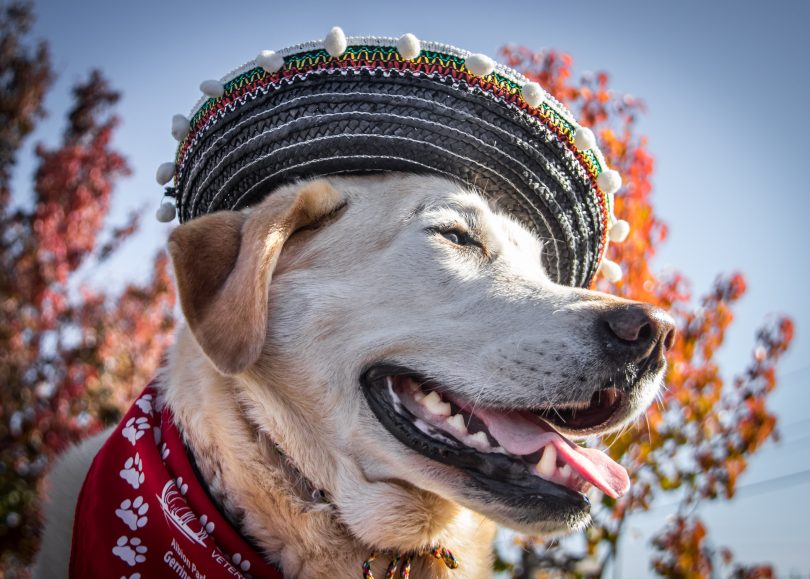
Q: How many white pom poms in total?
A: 13